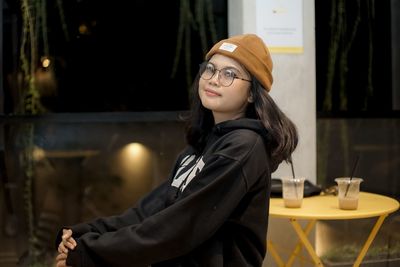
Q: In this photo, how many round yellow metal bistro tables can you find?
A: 1